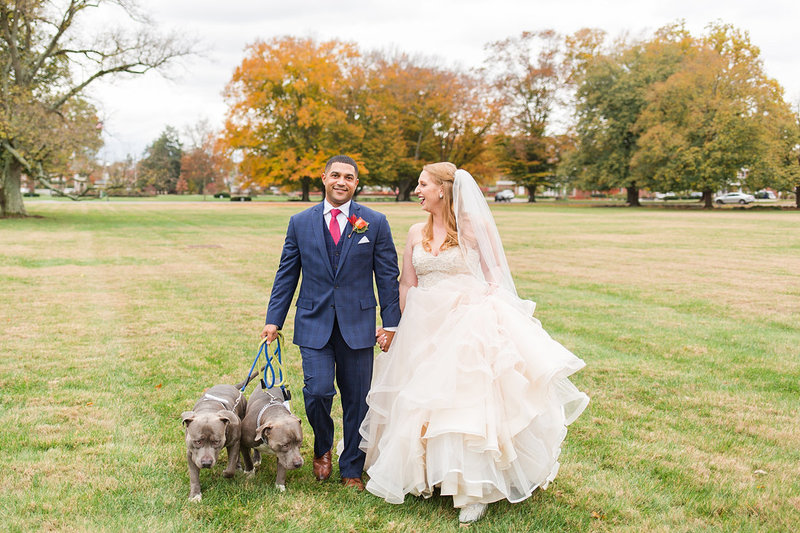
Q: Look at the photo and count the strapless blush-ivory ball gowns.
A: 1